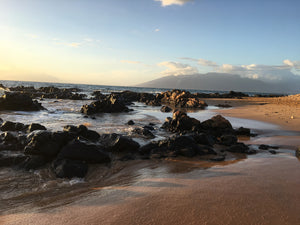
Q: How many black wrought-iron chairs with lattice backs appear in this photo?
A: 0